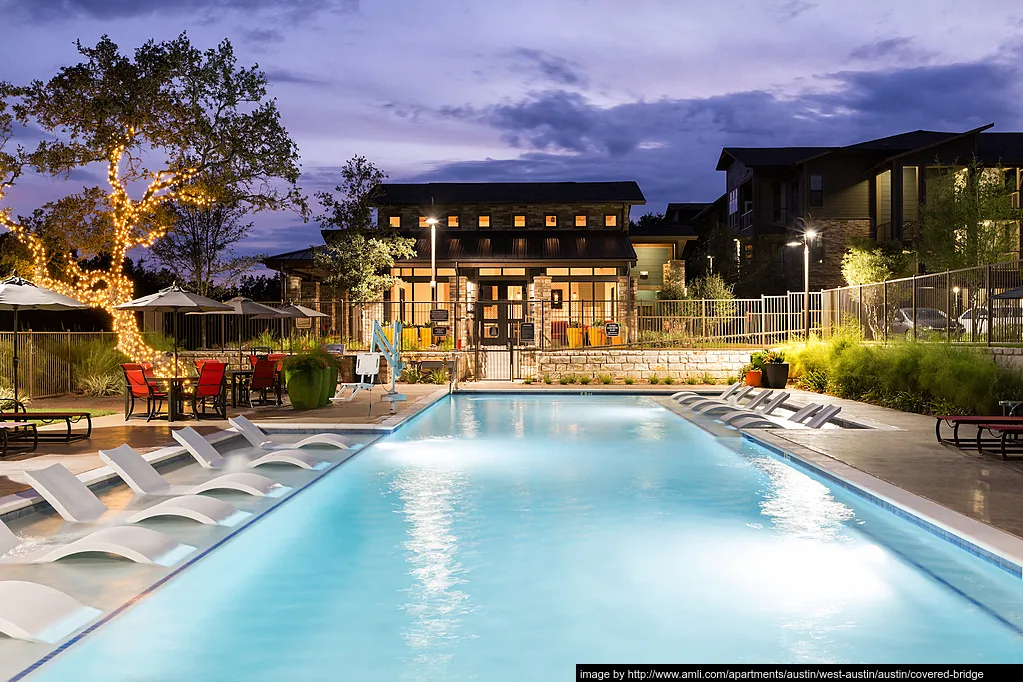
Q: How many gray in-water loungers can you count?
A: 12